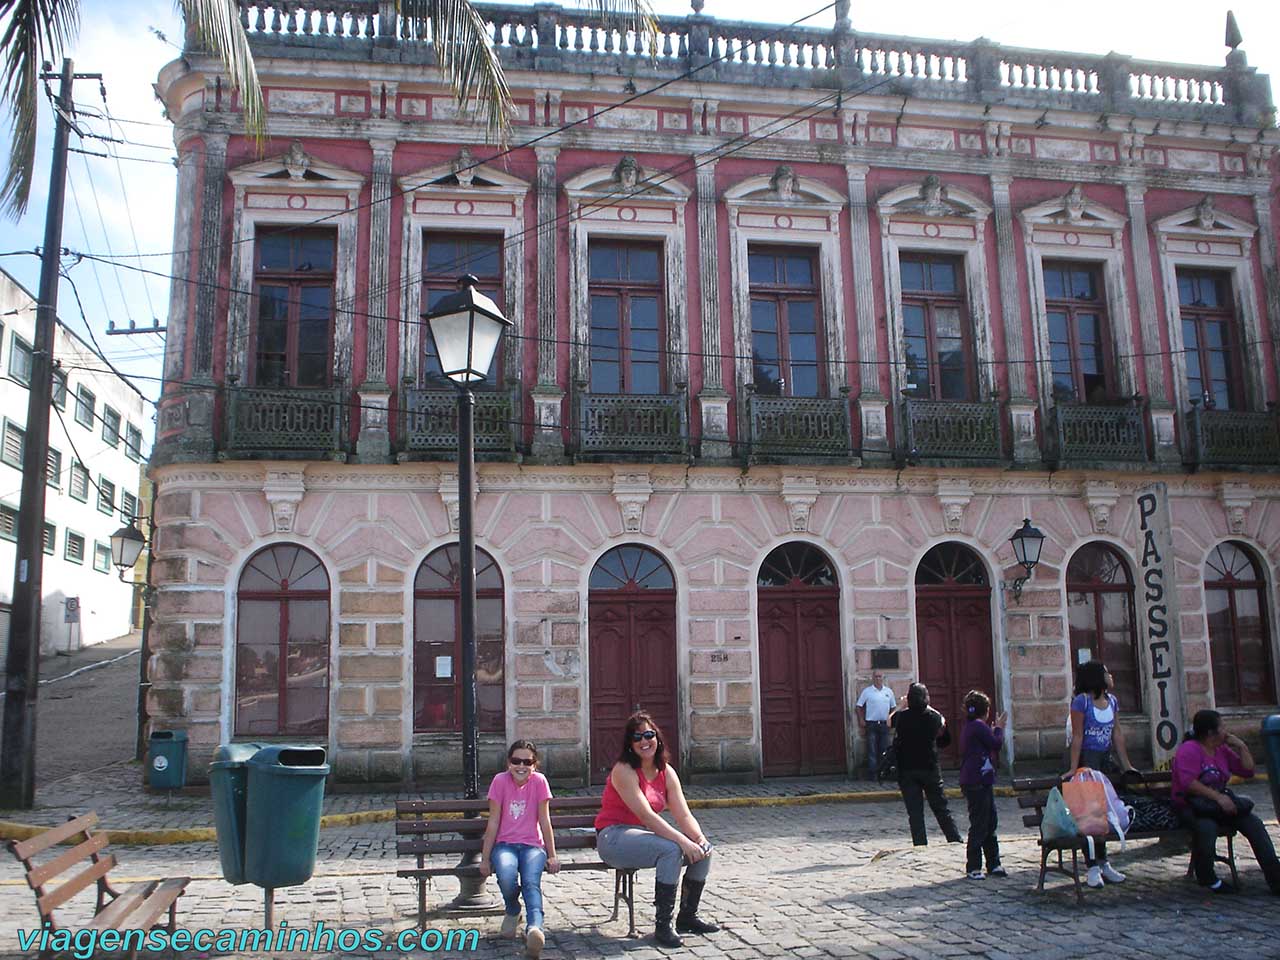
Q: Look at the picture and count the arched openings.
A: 7